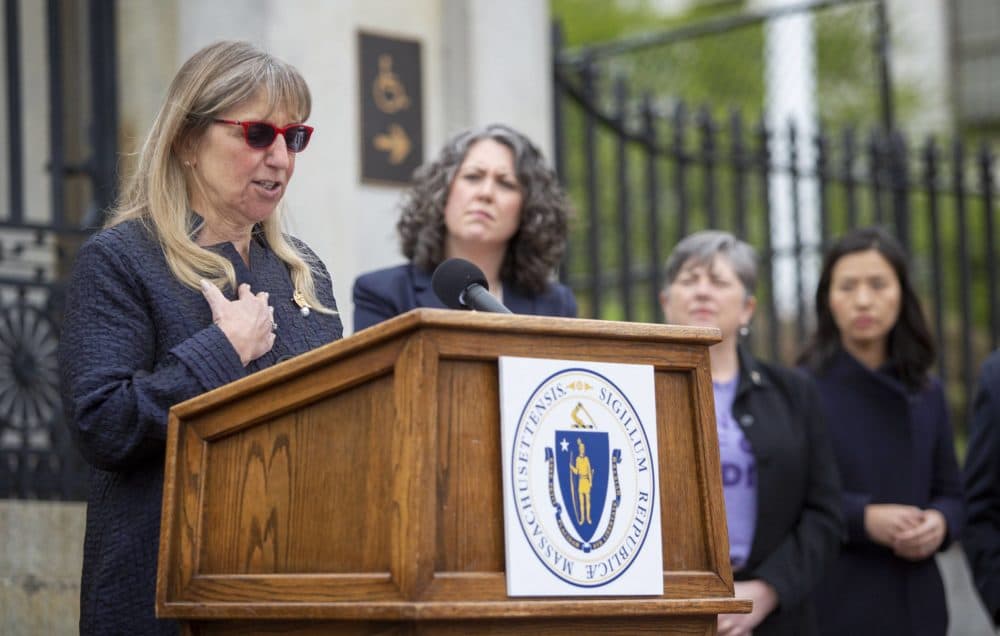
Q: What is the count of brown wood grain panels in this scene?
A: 2